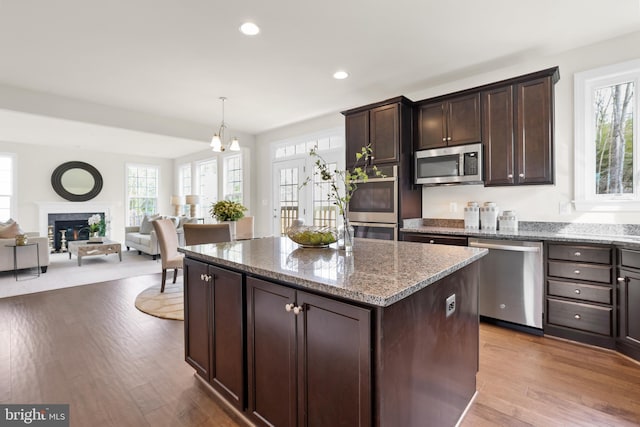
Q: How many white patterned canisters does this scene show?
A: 3